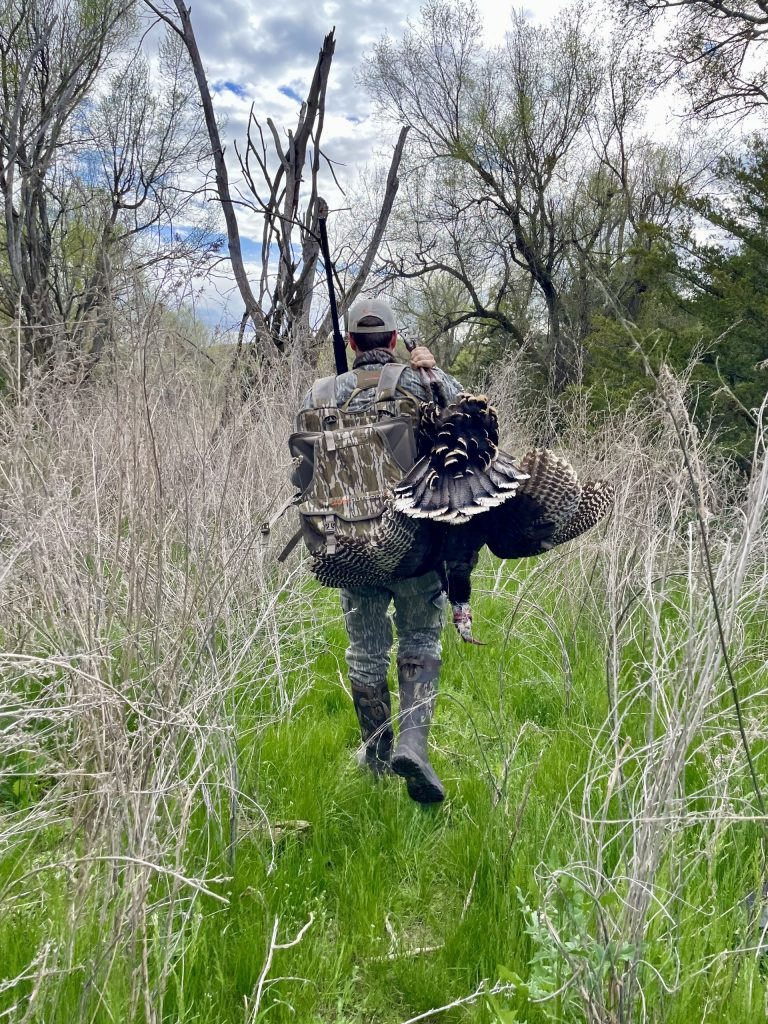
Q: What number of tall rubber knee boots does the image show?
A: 2